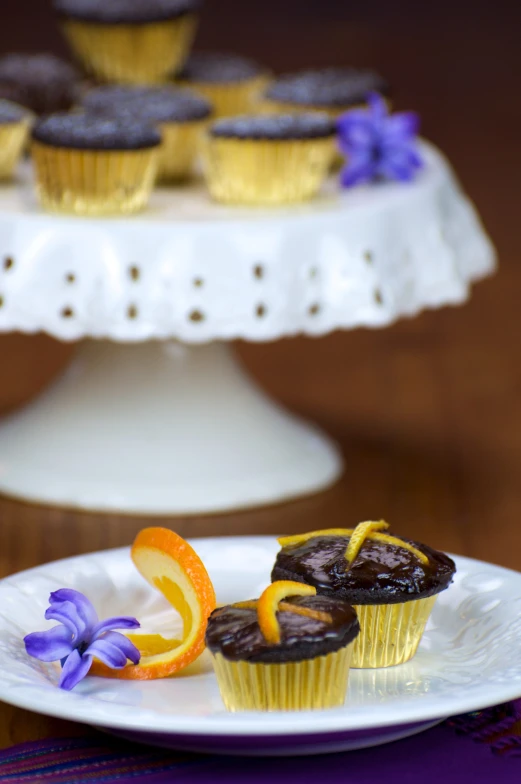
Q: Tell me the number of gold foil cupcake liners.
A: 9